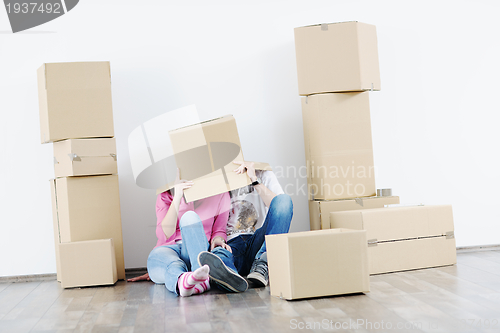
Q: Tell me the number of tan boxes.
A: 10